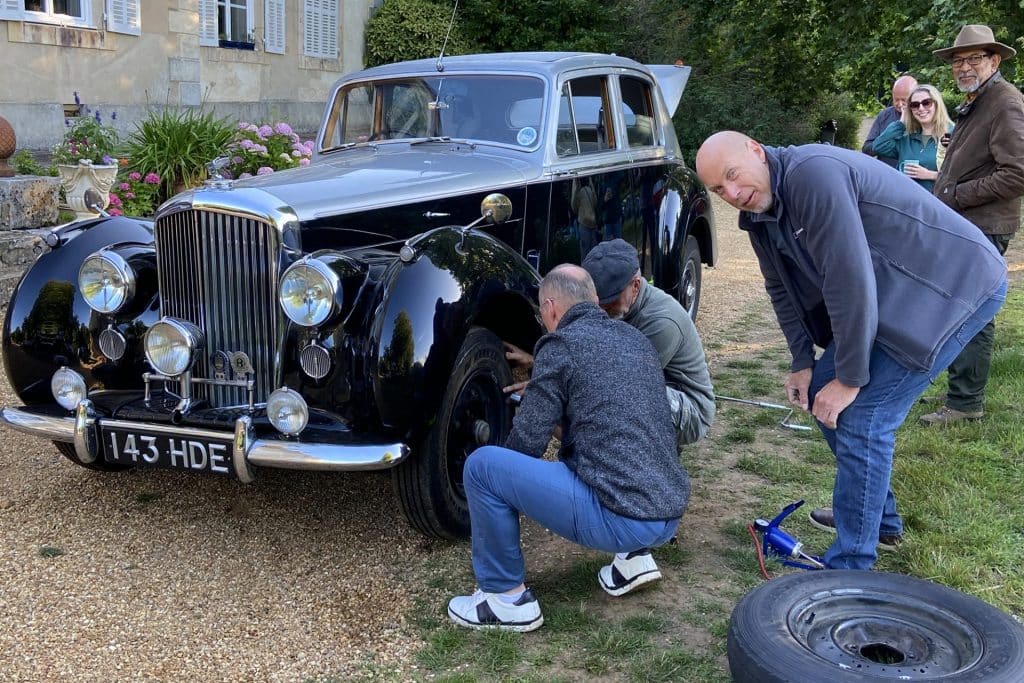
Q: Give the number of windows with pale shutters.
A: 3